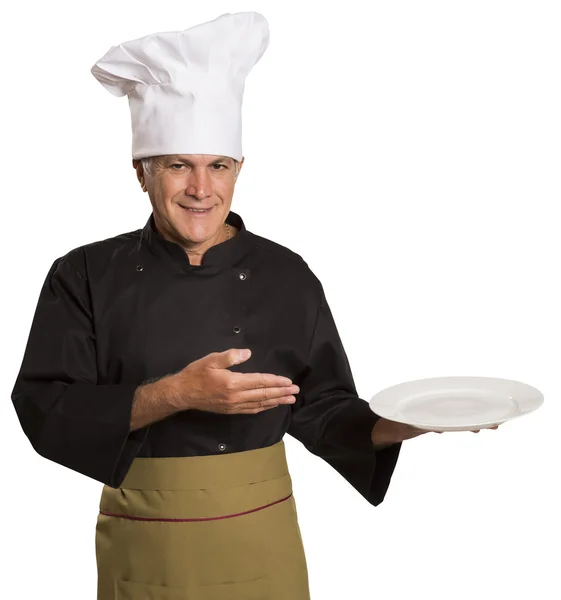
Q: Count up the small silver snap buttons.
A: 4